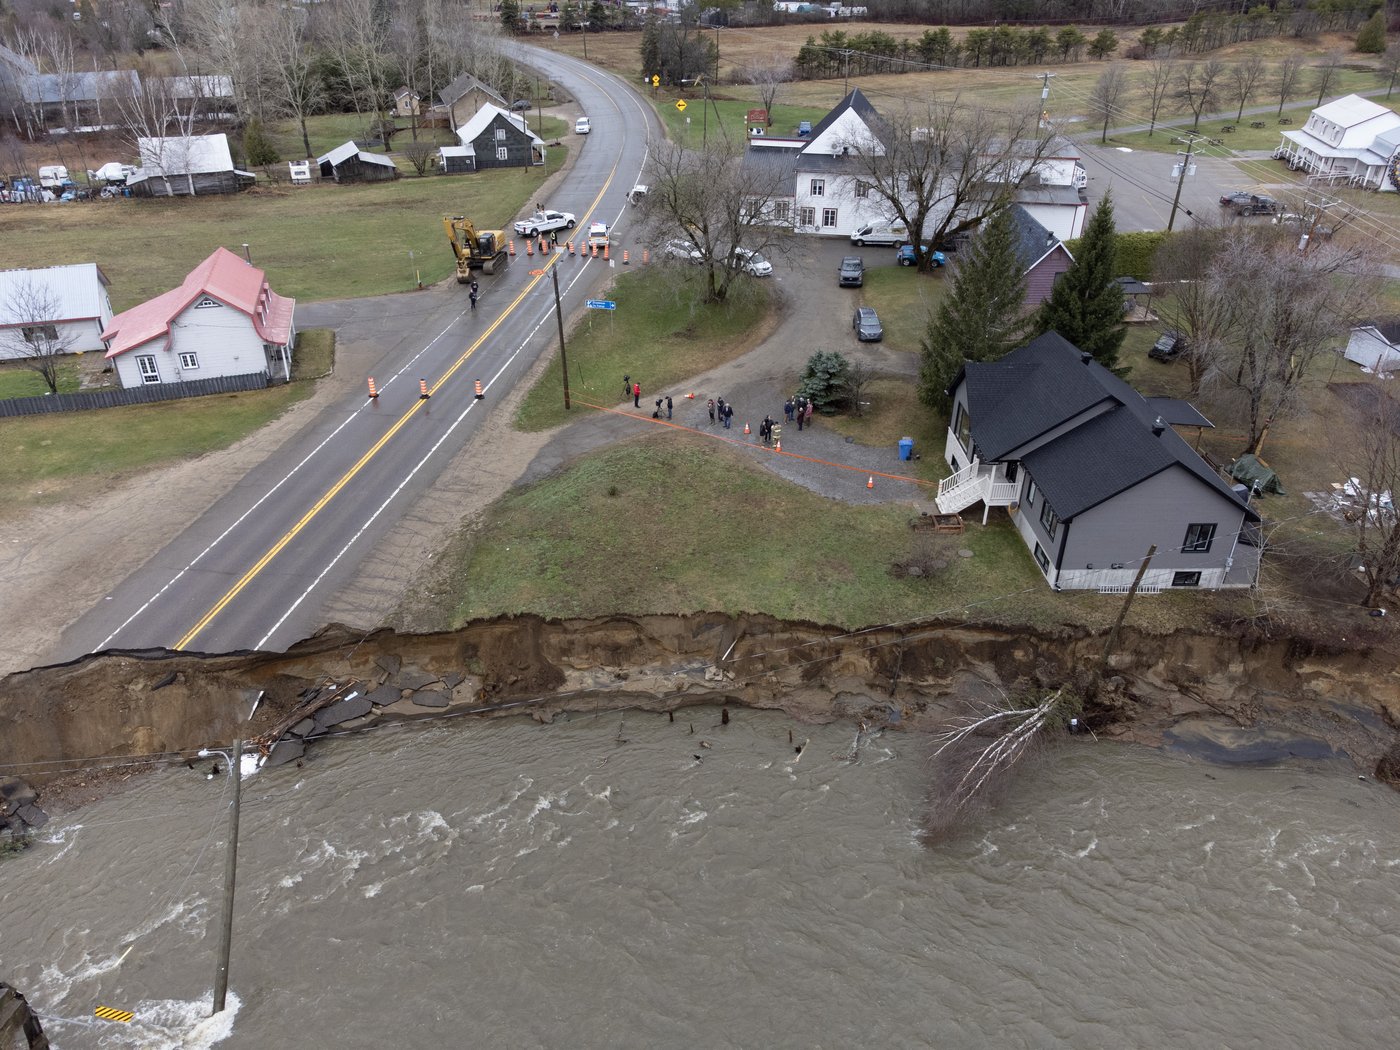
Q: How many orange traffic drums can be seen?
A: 12